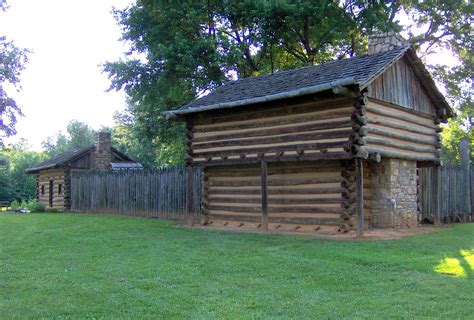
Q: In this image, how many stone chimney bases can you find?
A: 1